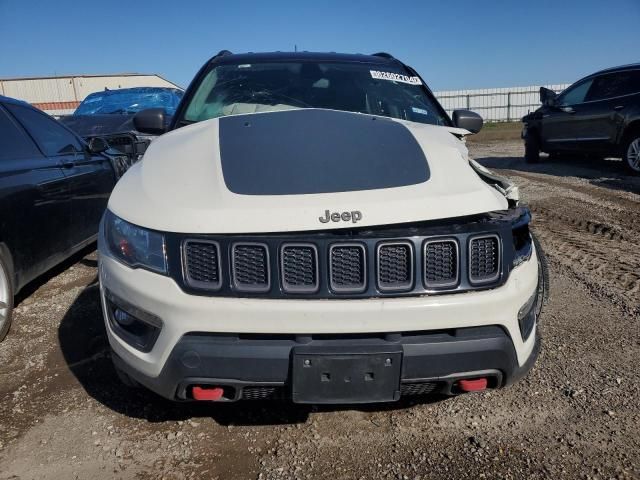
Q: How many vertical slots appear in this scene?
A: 7